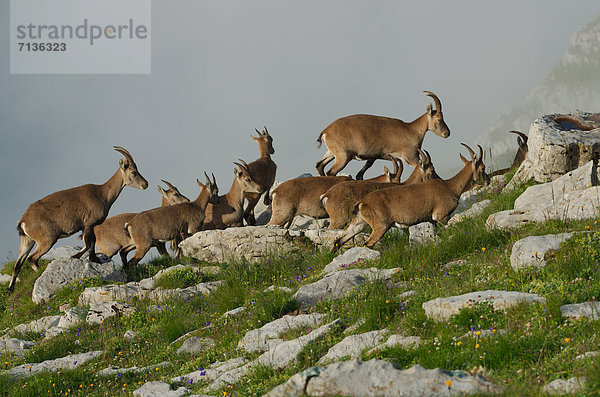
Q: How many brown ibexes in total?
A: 10